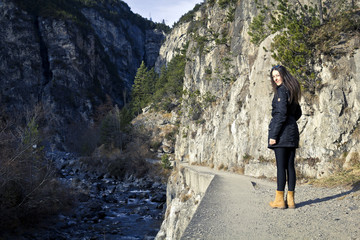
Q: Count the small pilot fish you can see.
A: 0